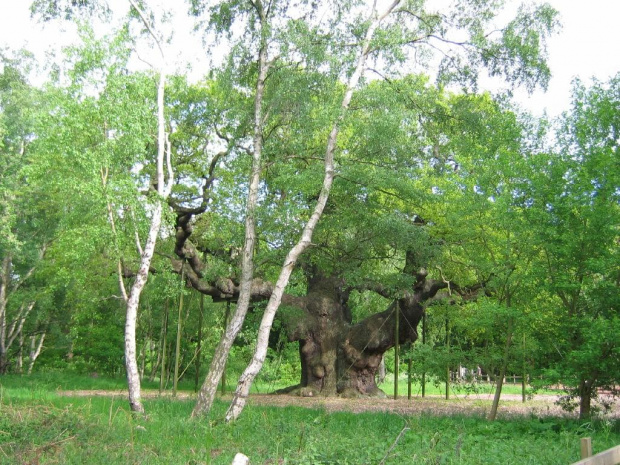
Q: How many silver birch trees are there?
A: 3